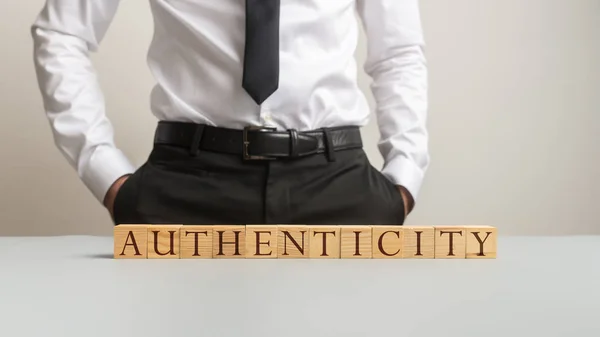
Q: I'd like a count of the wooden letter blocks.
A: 12